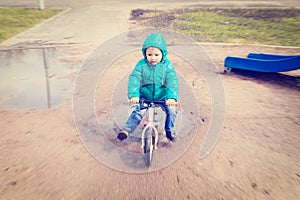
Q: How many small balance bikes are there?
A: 1